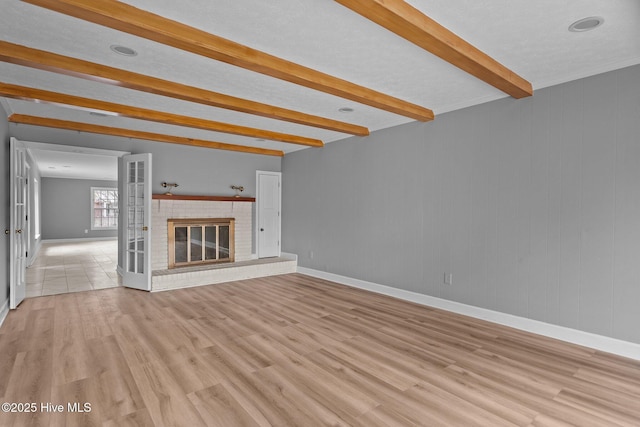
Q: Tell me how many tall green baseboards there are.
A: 0